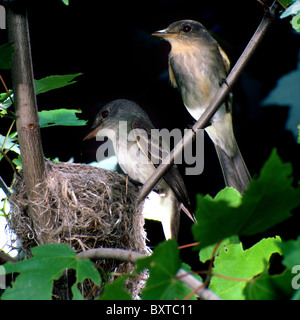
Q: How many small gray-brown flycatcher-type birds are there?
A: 2